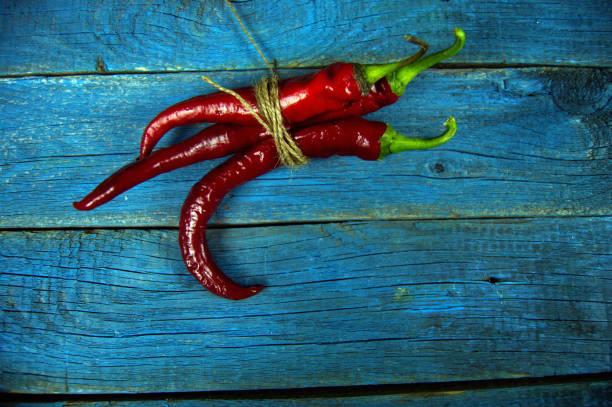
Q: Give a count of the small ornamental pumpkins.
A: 0